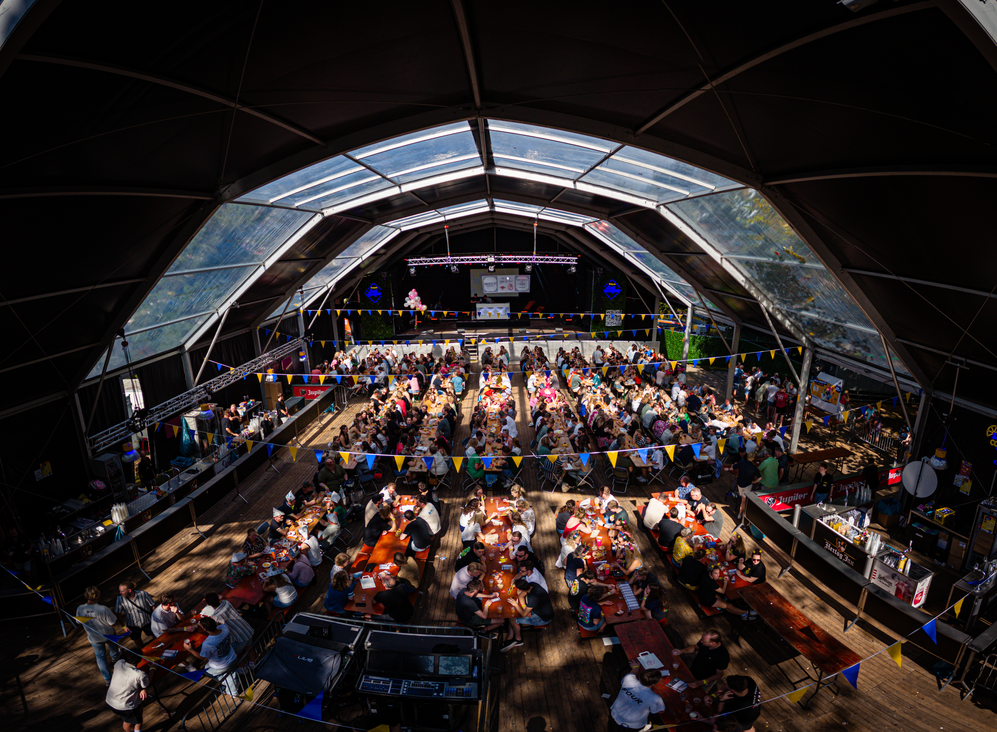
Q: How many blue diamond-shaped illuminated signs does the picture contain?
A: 2